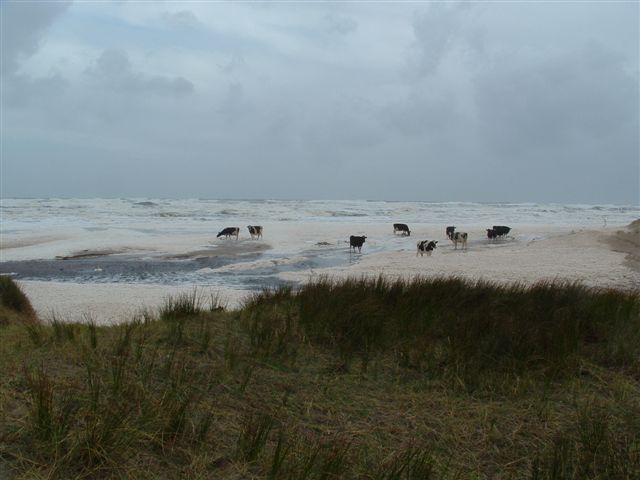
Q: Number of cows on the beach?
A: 9